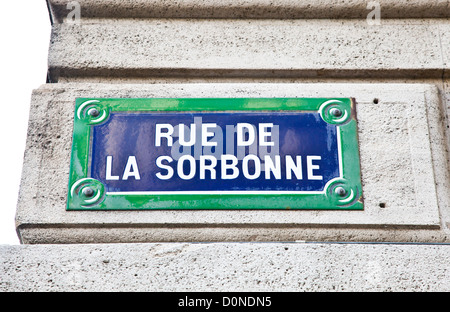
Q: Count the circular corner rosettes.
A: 4